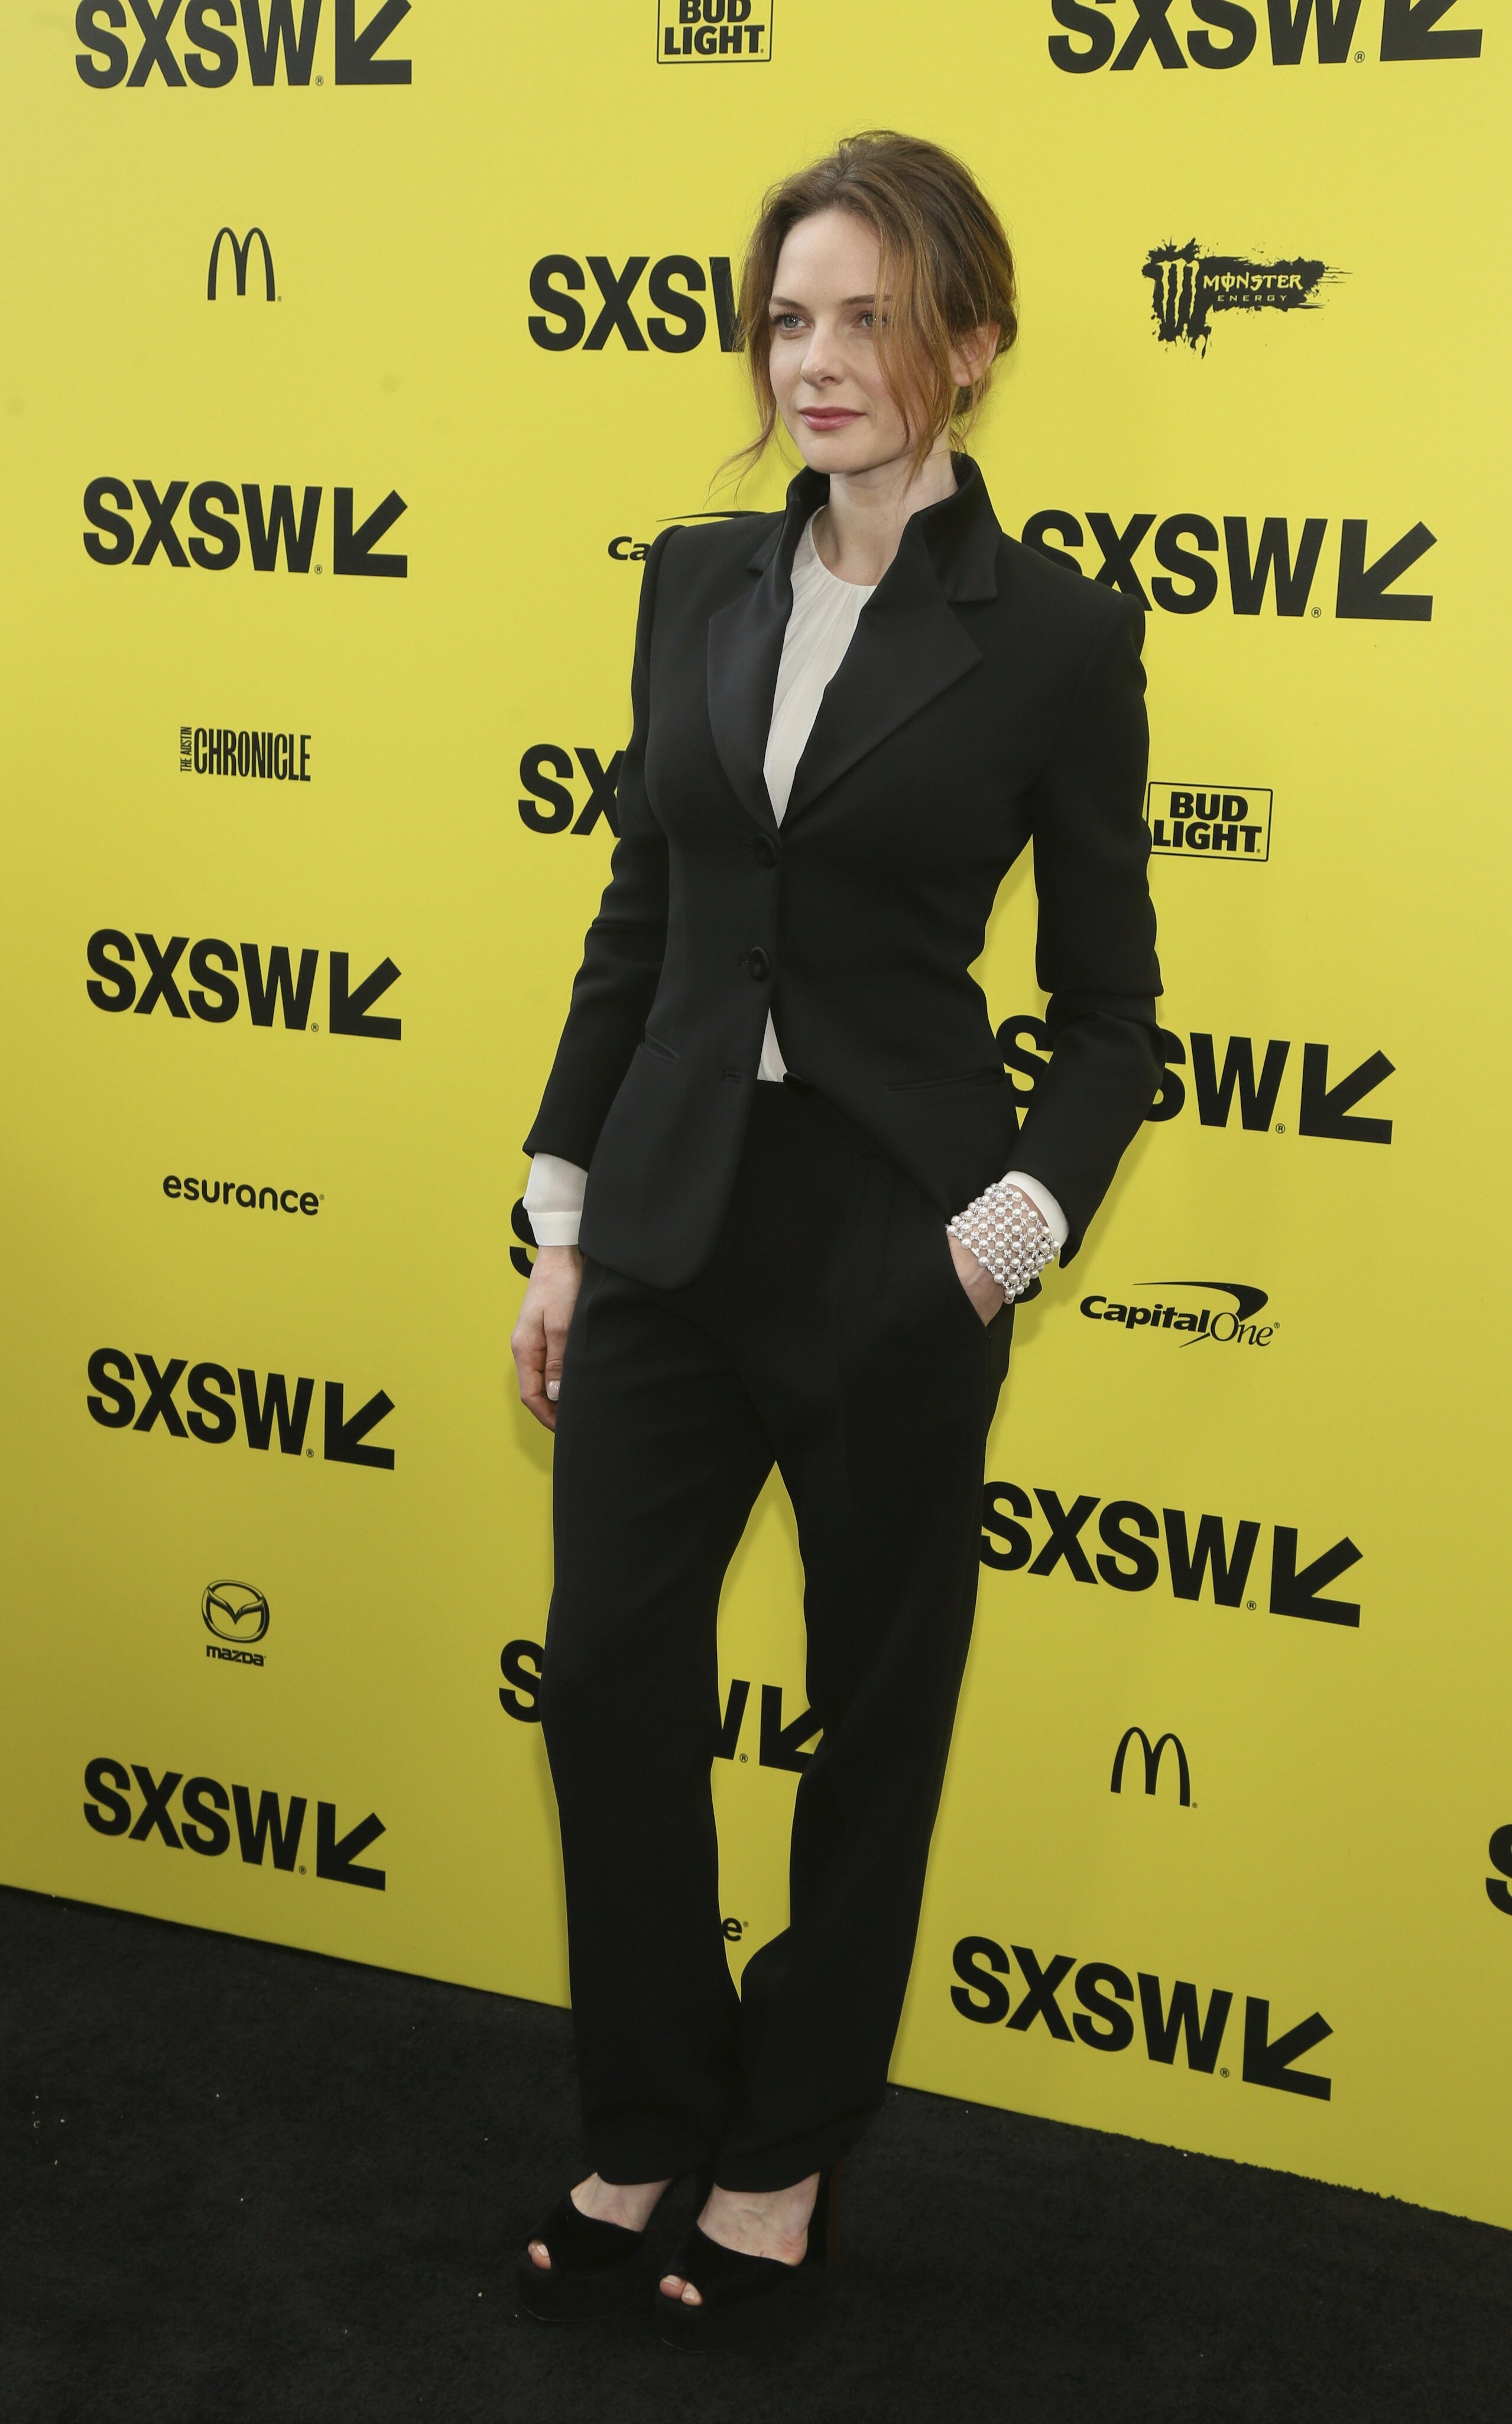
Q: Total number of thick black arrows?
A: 11